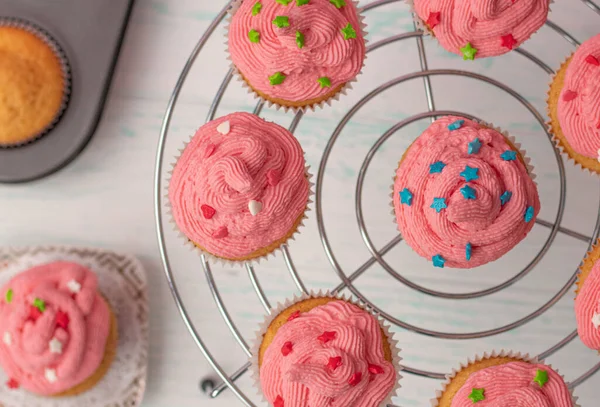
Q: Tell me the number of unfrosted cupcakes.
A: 1